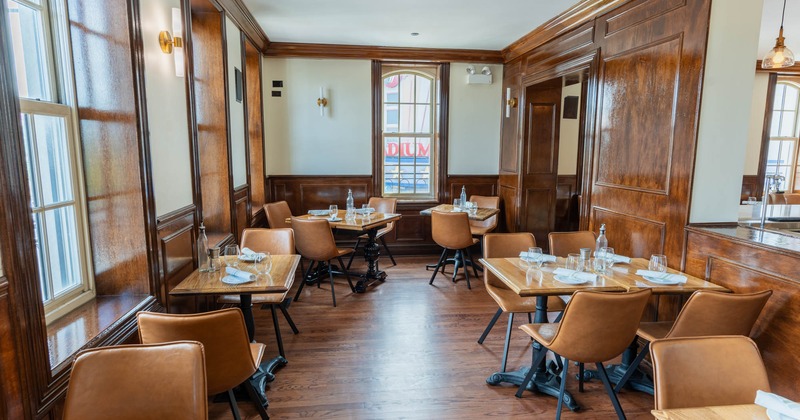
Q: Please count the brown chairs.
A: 13